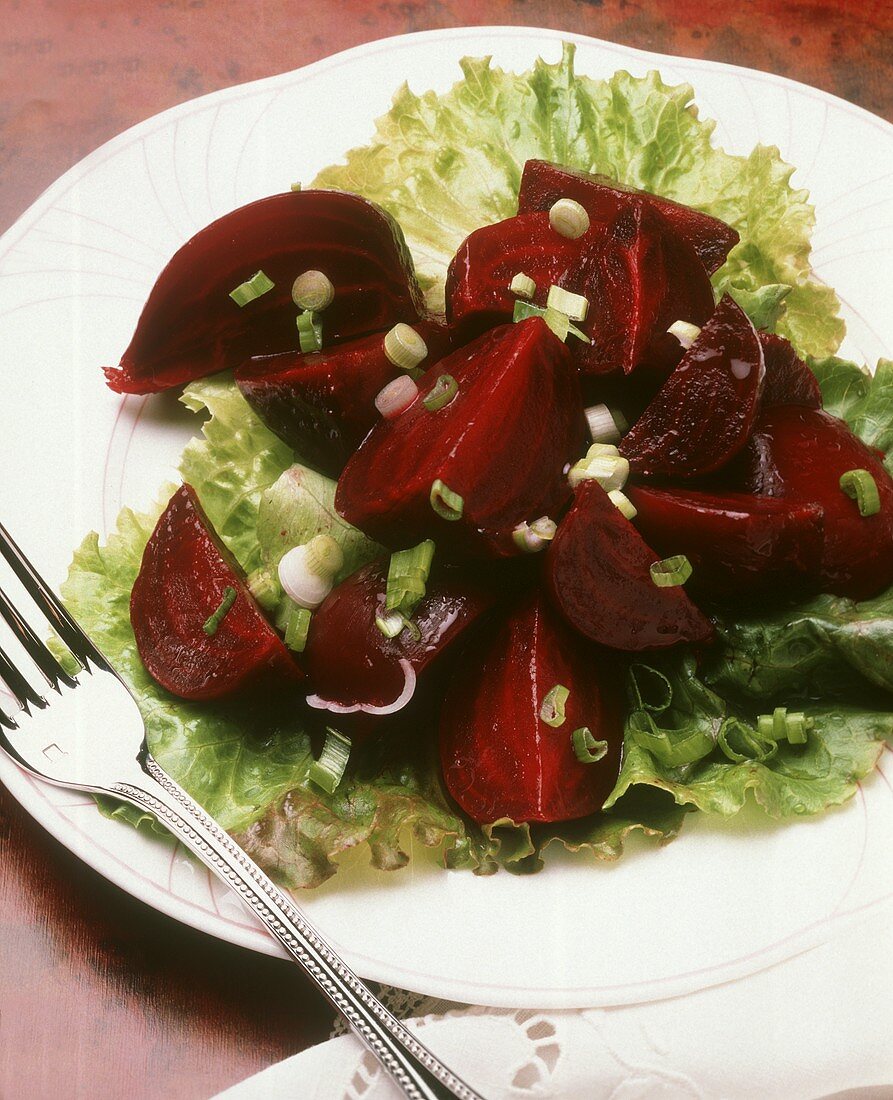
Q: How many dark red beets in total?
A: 13